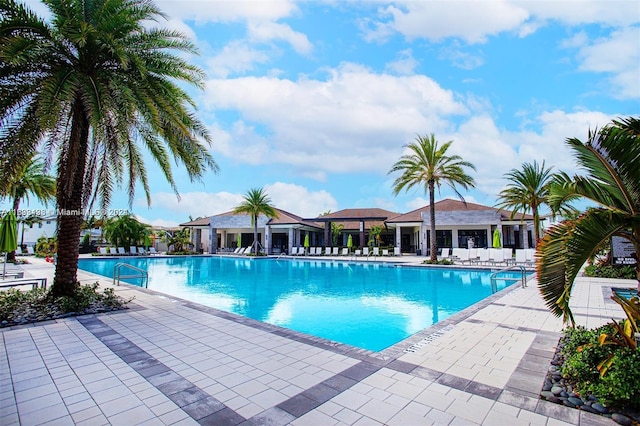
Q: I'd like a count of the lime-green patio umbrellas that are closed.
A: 6